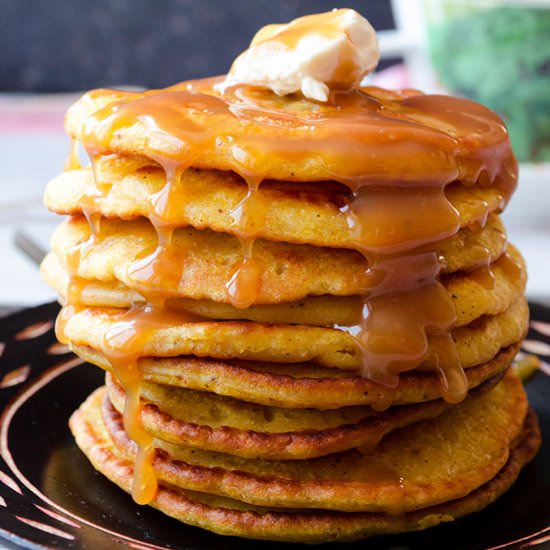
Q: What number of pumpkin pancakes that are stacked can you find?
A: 9